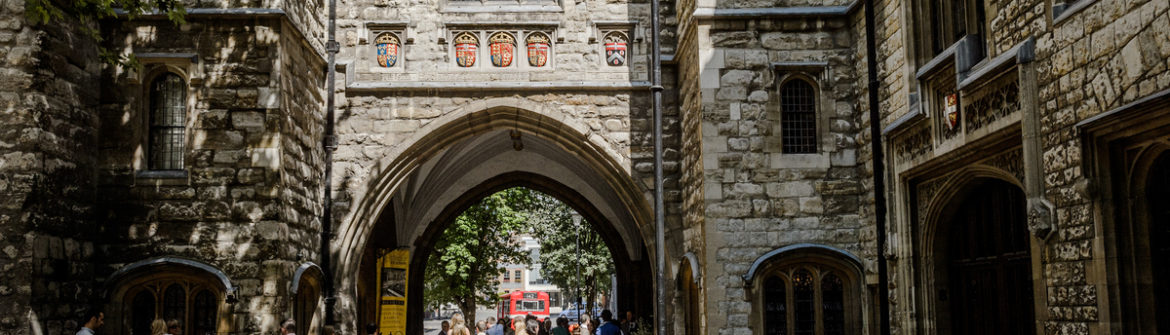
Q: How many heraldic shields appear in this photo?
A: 6